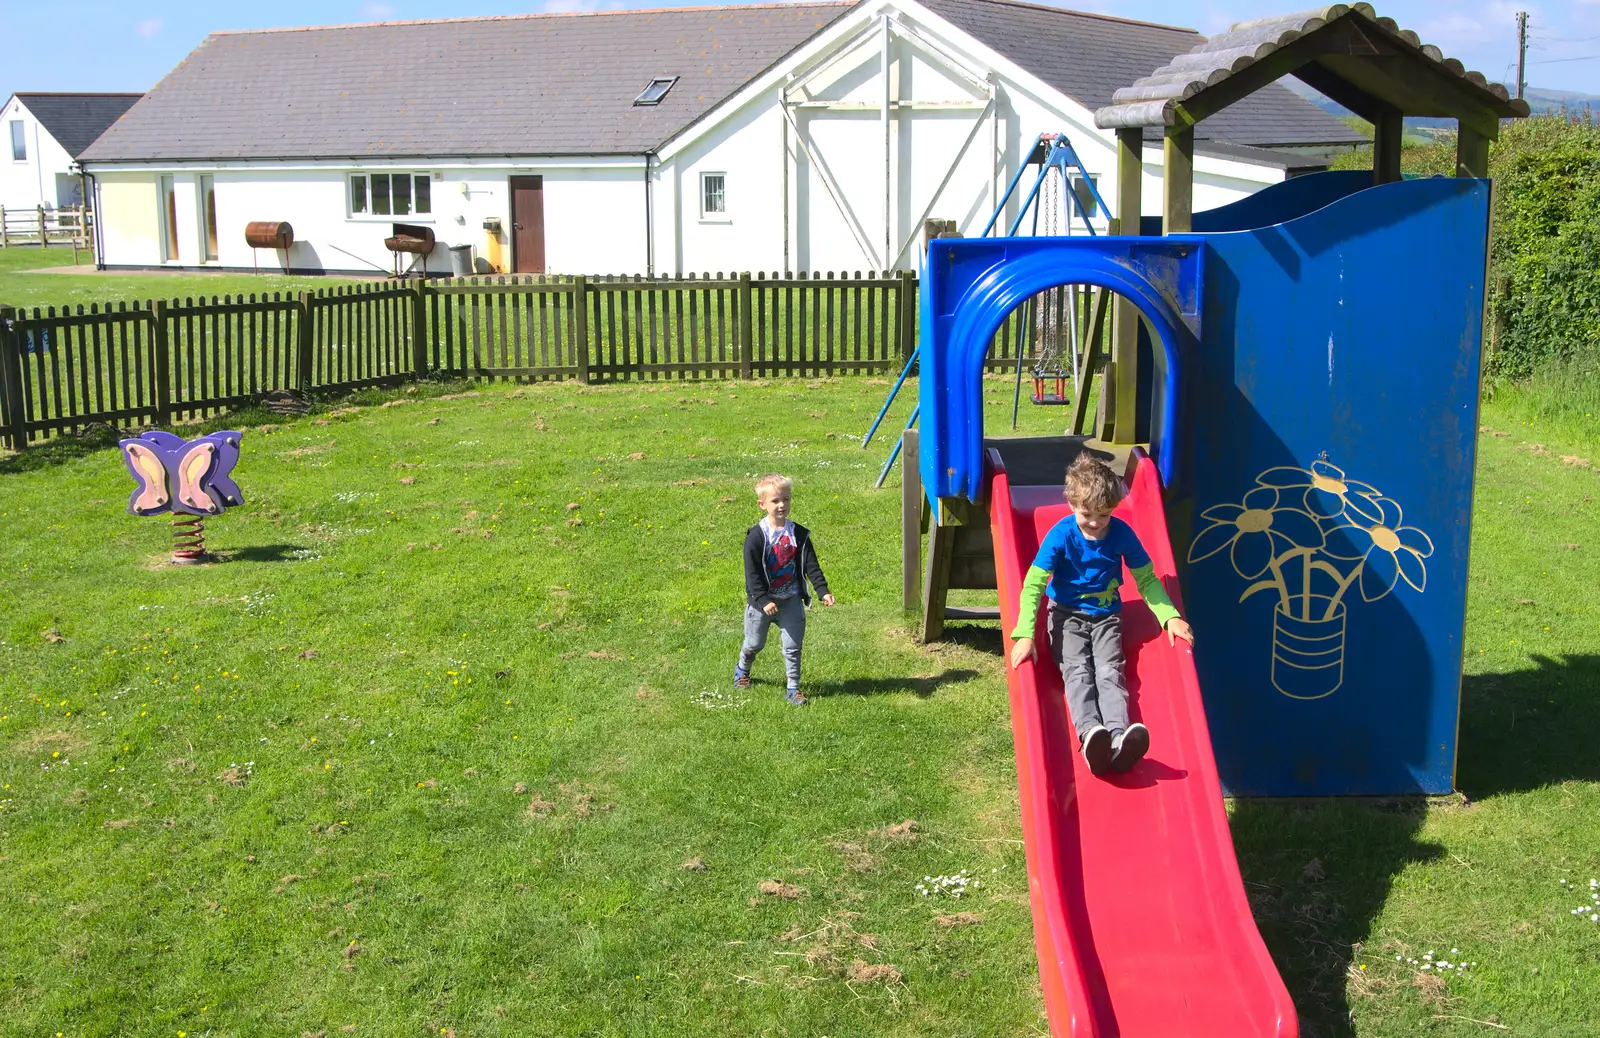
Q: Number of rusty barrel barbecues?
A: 2